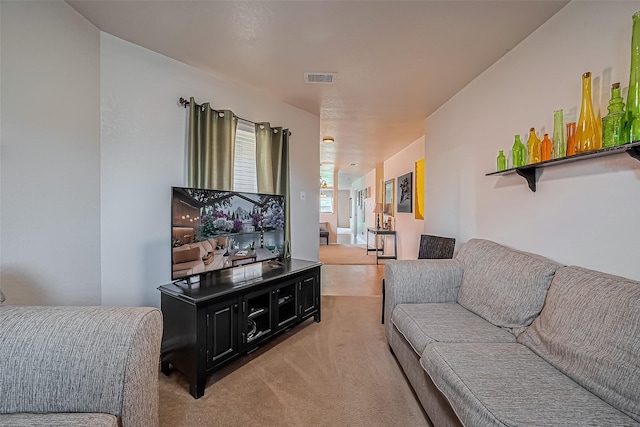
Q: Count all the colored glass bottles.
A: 9